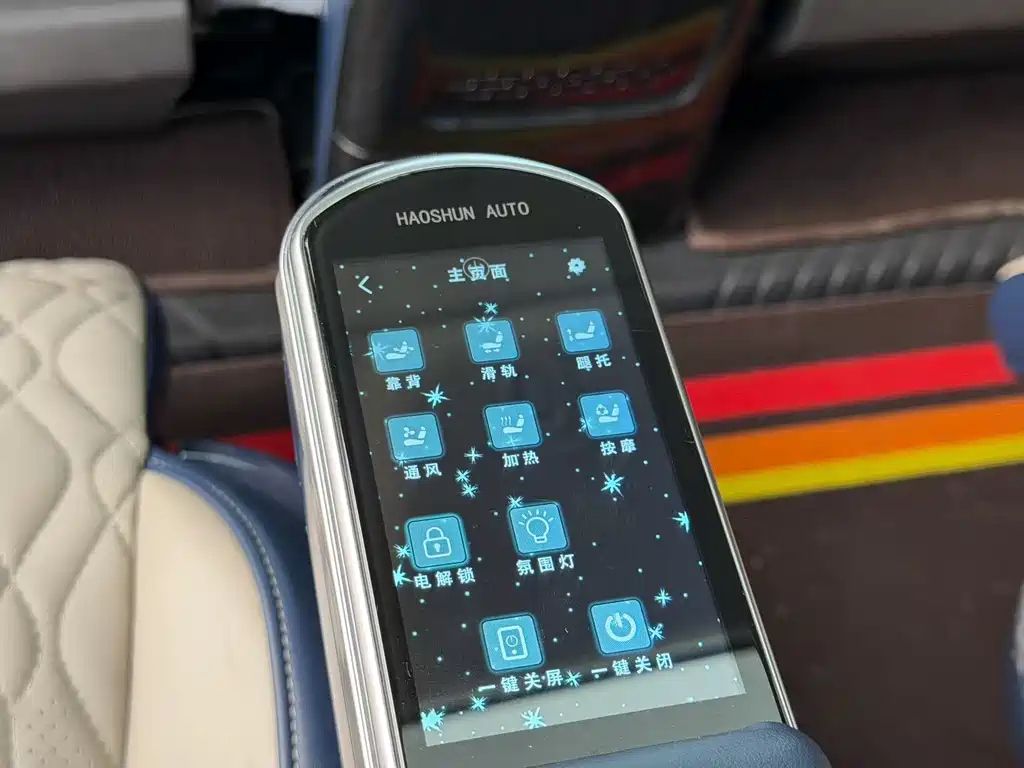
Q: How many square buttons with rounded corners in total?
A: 10